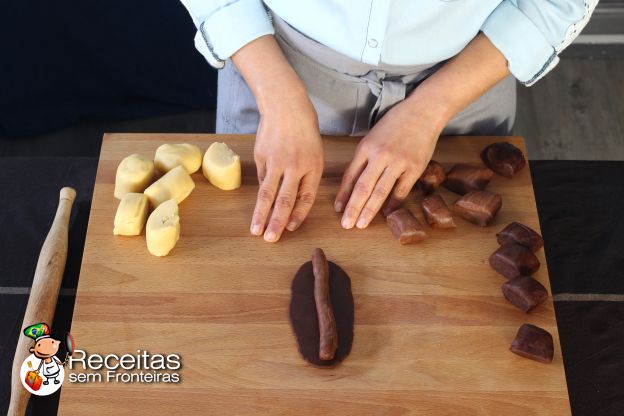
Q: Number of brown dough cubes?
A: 11